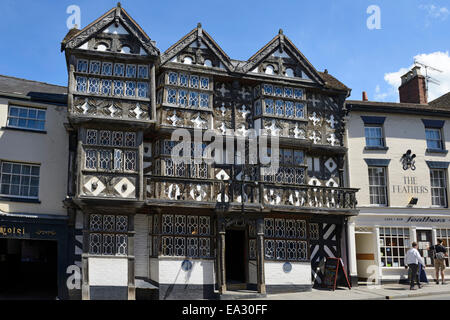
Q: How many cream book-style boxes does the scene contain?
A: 0